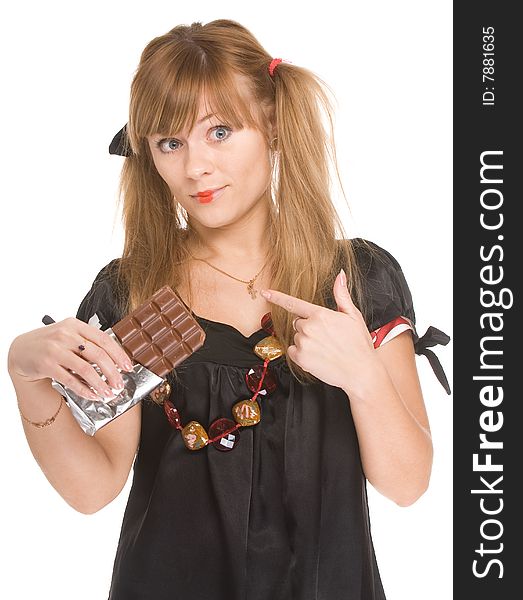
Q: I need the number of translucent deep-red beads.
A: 4